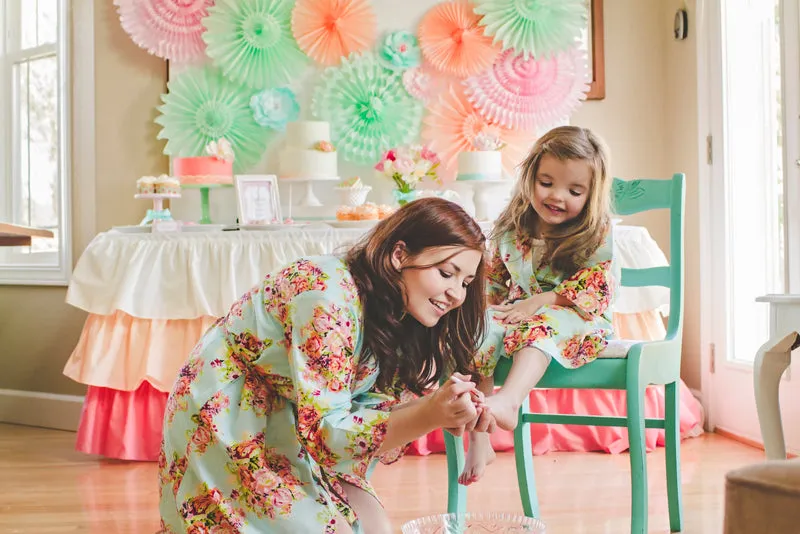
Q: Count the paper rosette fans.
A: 9